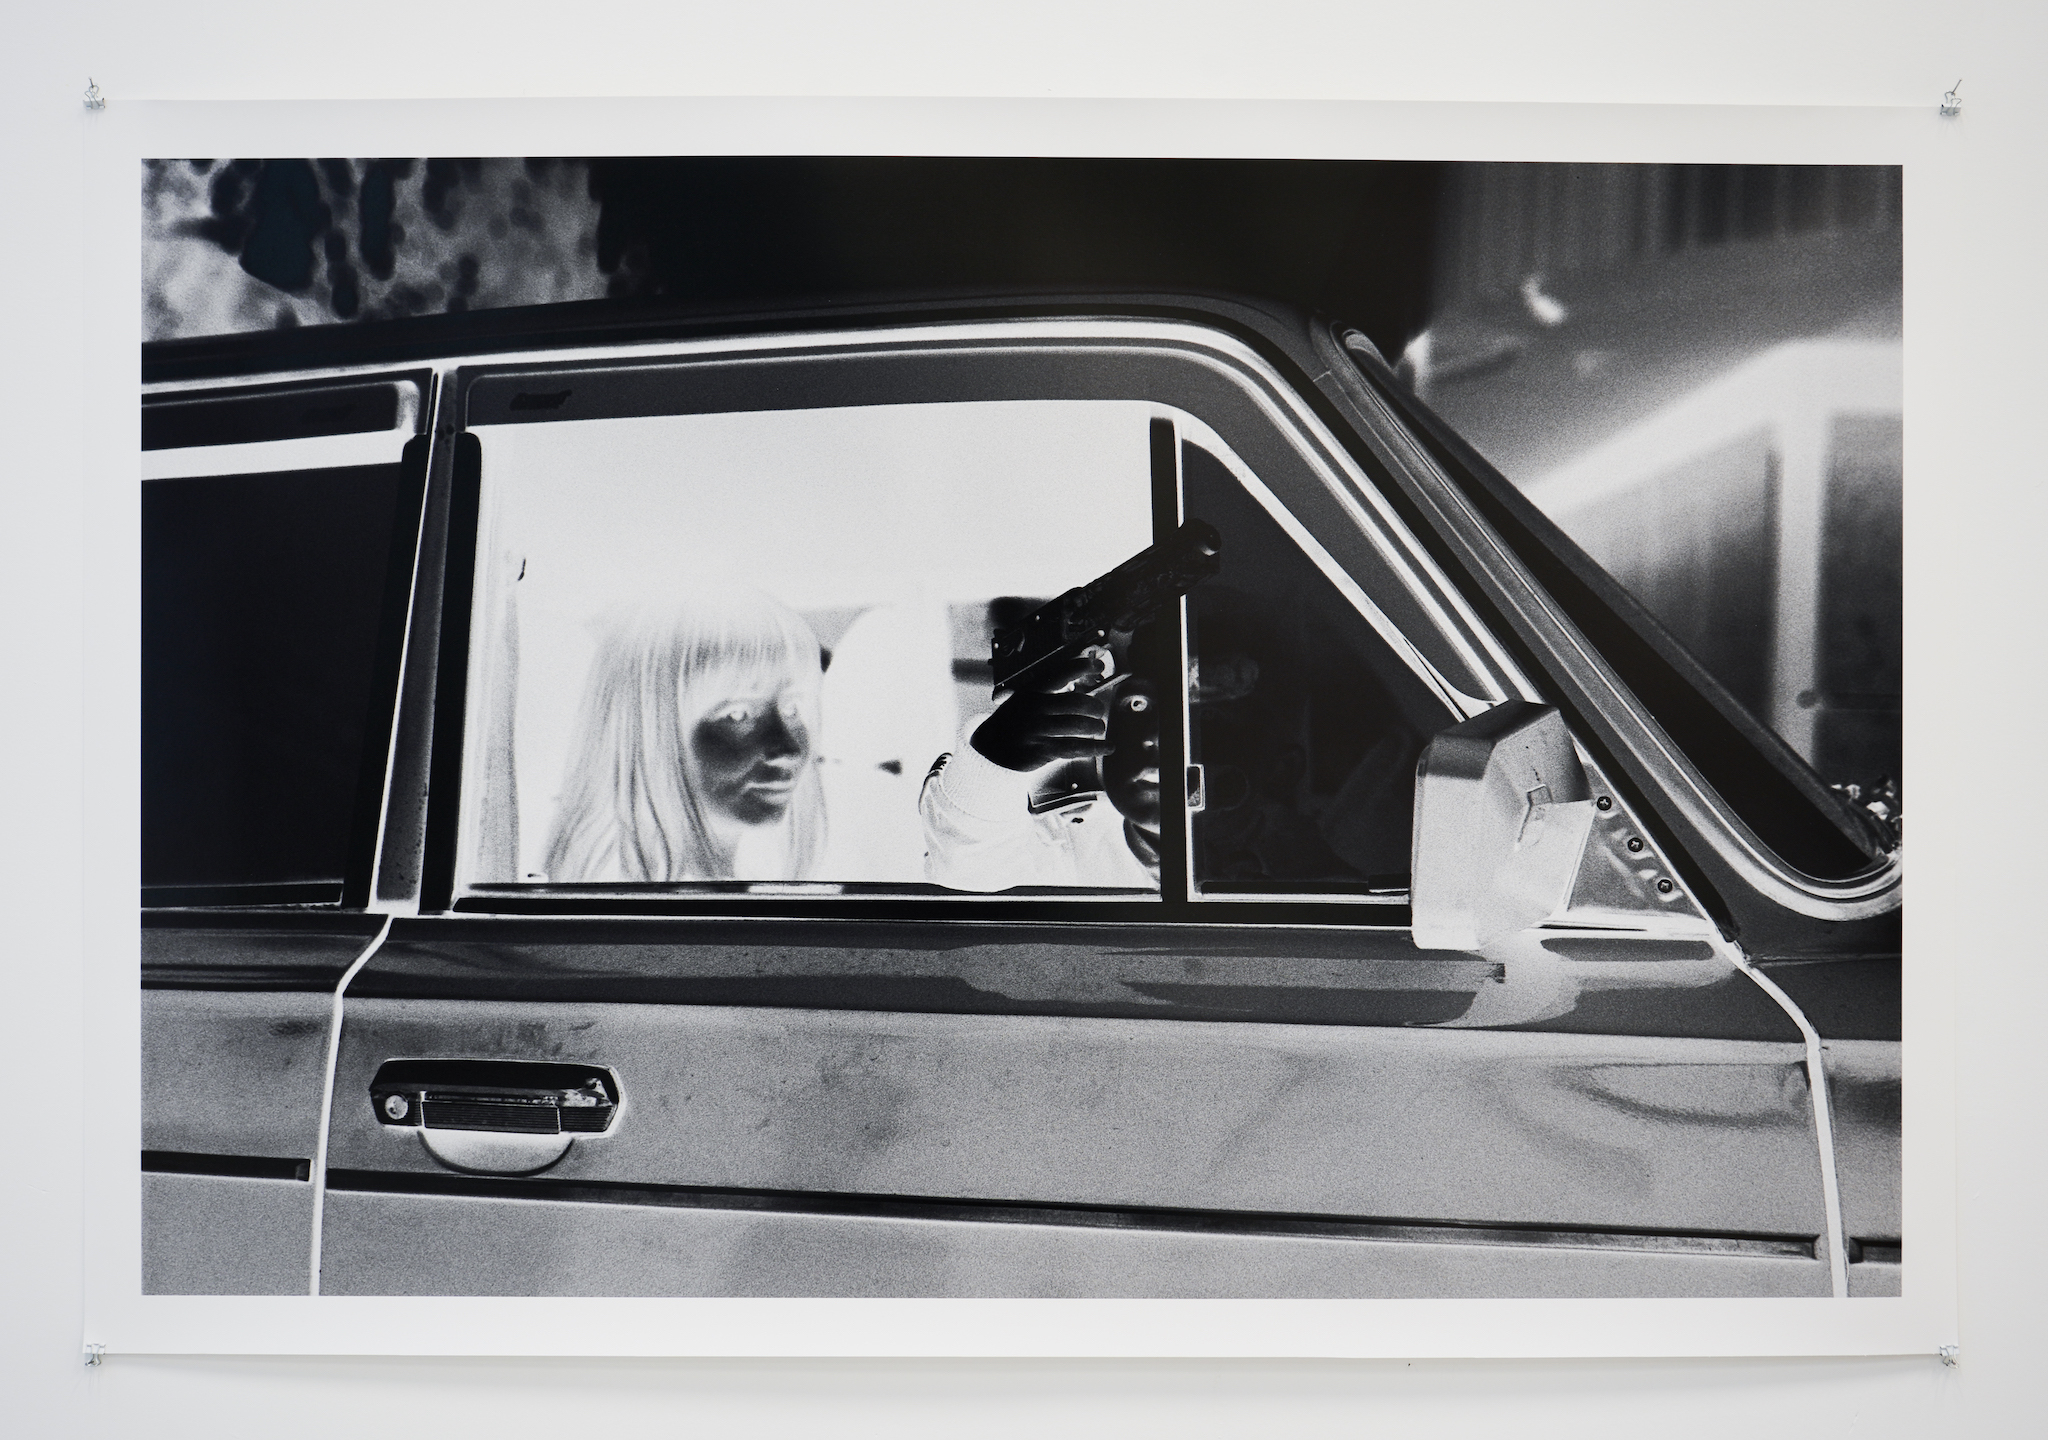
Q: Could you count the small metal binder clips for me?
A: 4